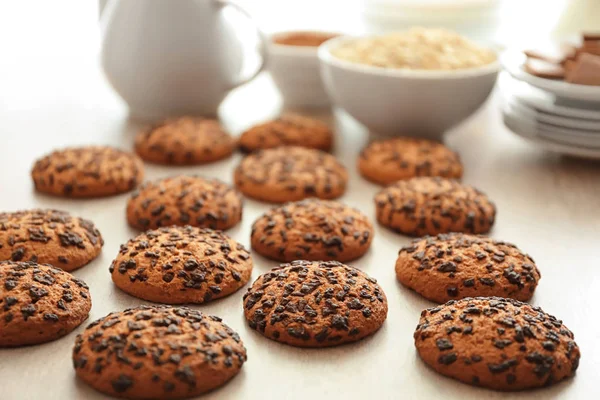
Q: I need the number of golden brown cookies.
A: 15